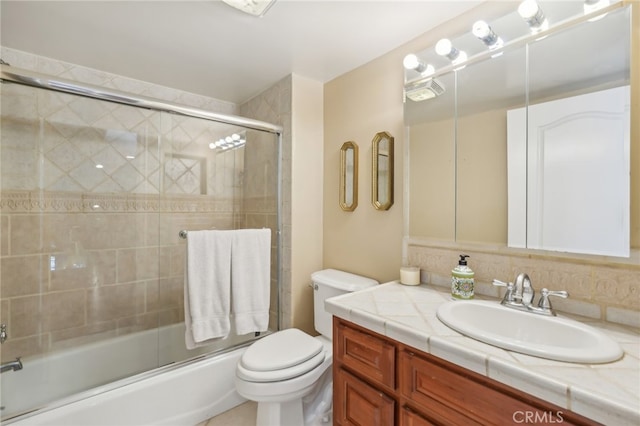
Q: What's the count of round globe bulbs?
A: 5